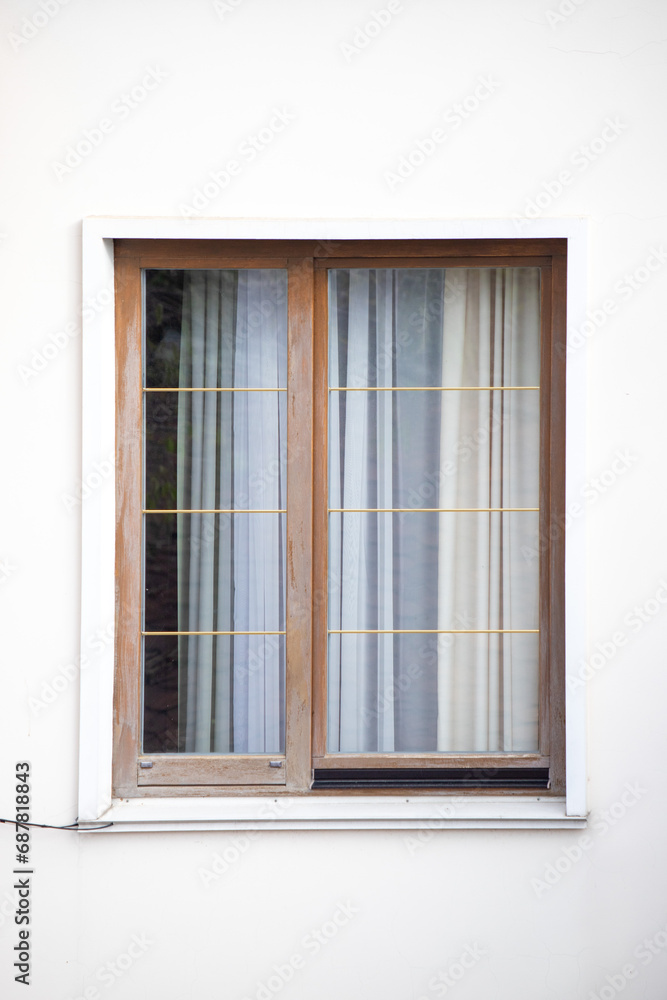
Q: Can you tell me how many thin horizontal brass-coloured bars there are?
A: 6